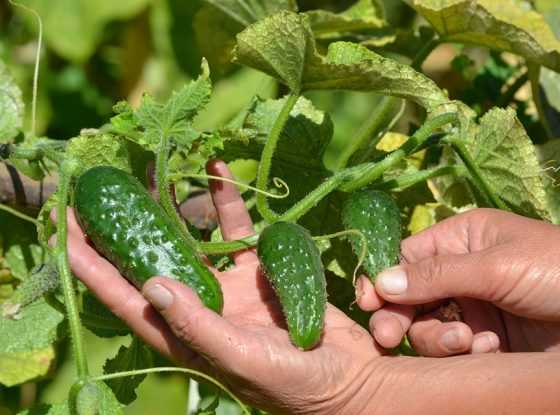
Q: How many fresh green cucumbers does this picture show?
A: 3